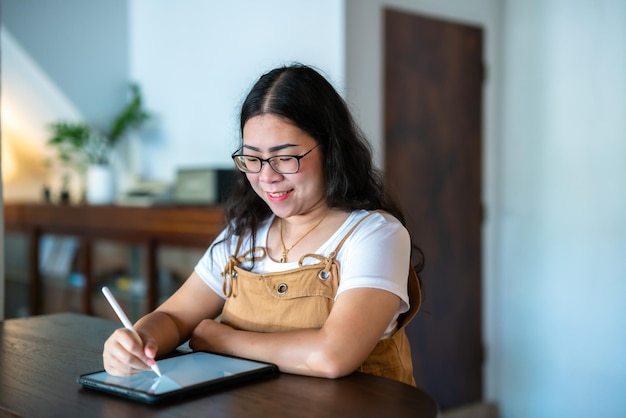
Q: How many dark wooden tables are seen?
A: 1